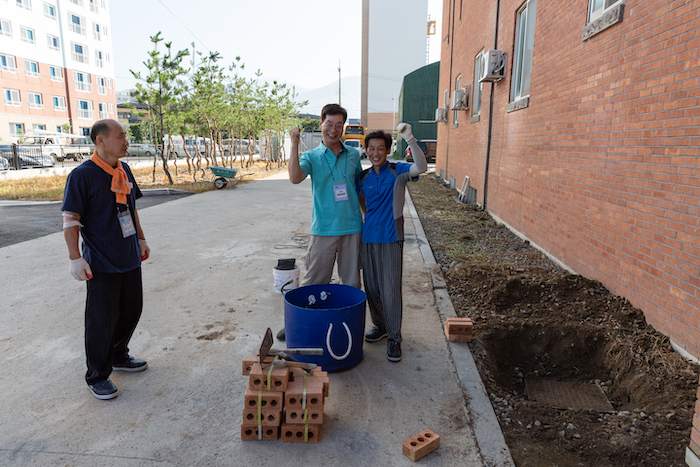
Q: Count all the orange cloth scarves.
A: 1